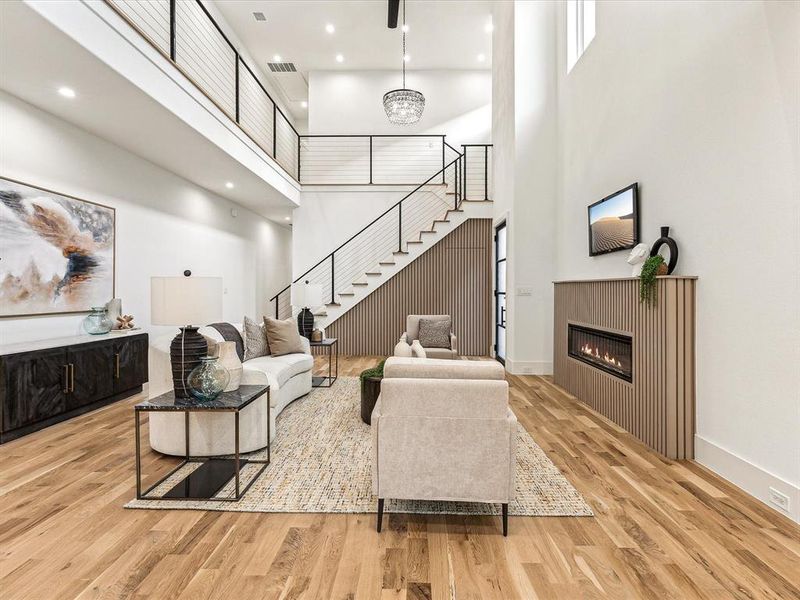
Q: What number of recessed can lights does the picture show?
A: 11